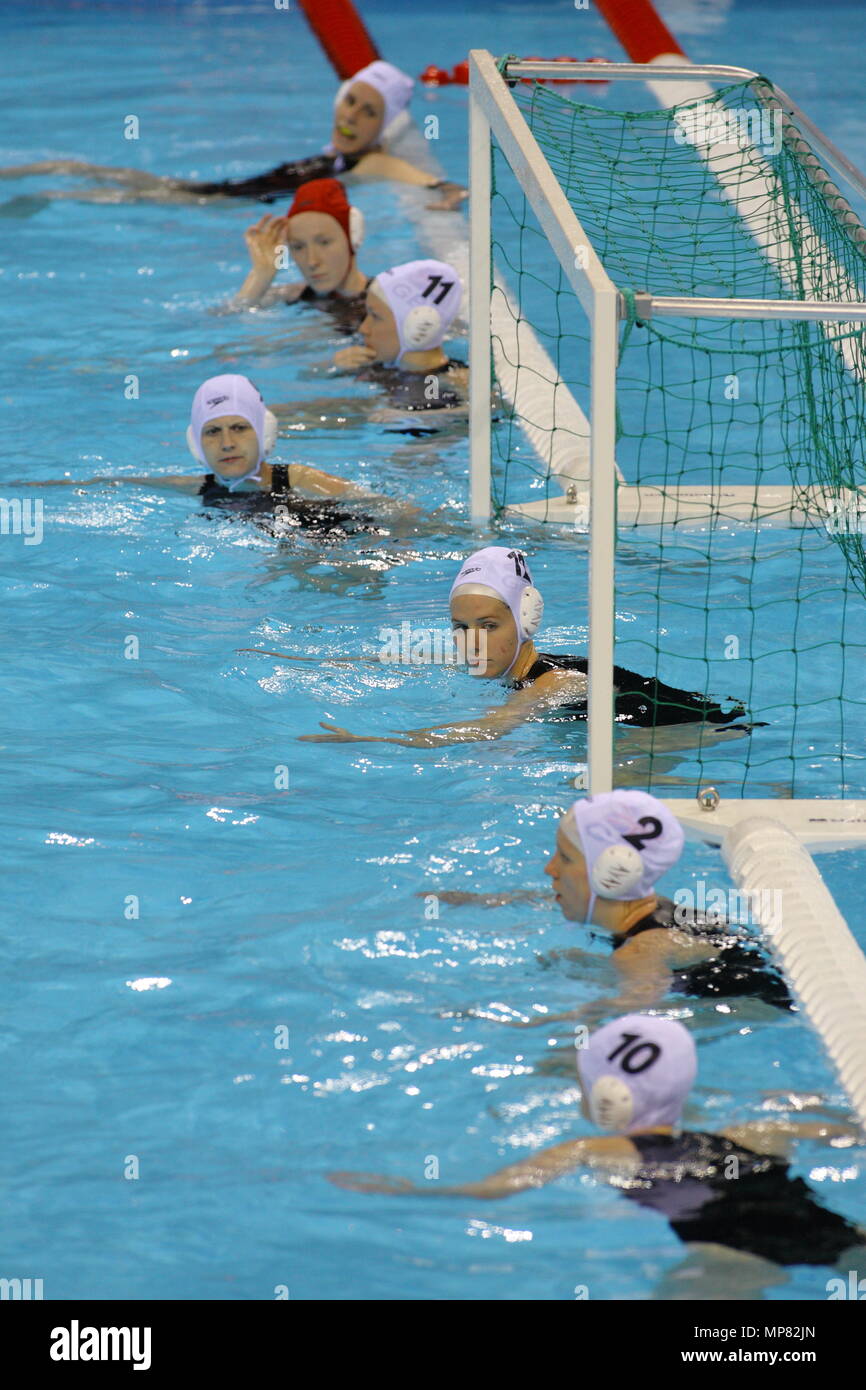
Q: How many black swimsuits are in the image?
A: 7